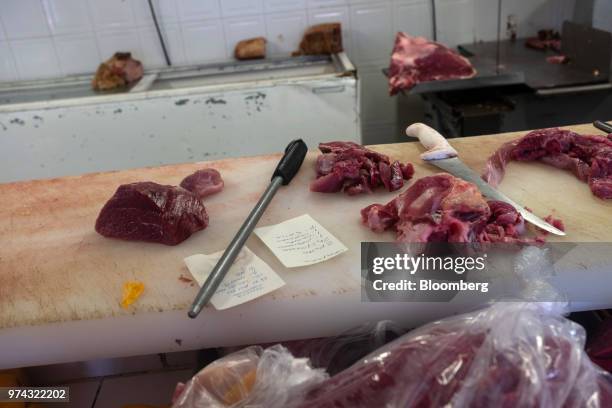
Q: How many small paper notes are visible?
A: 2